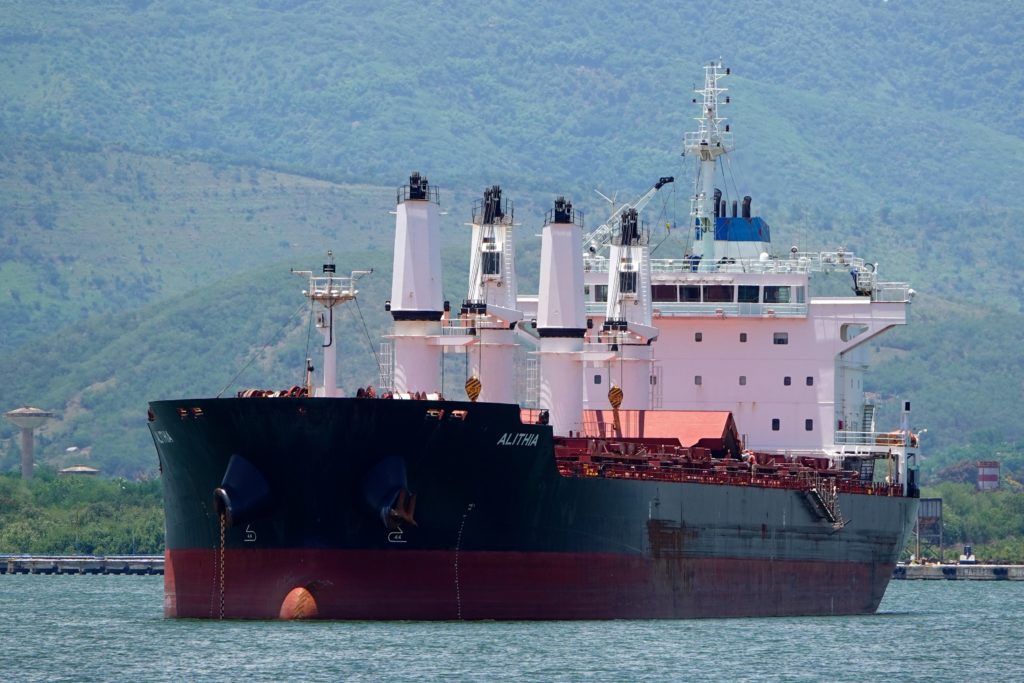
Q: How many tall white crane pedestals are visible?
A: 4